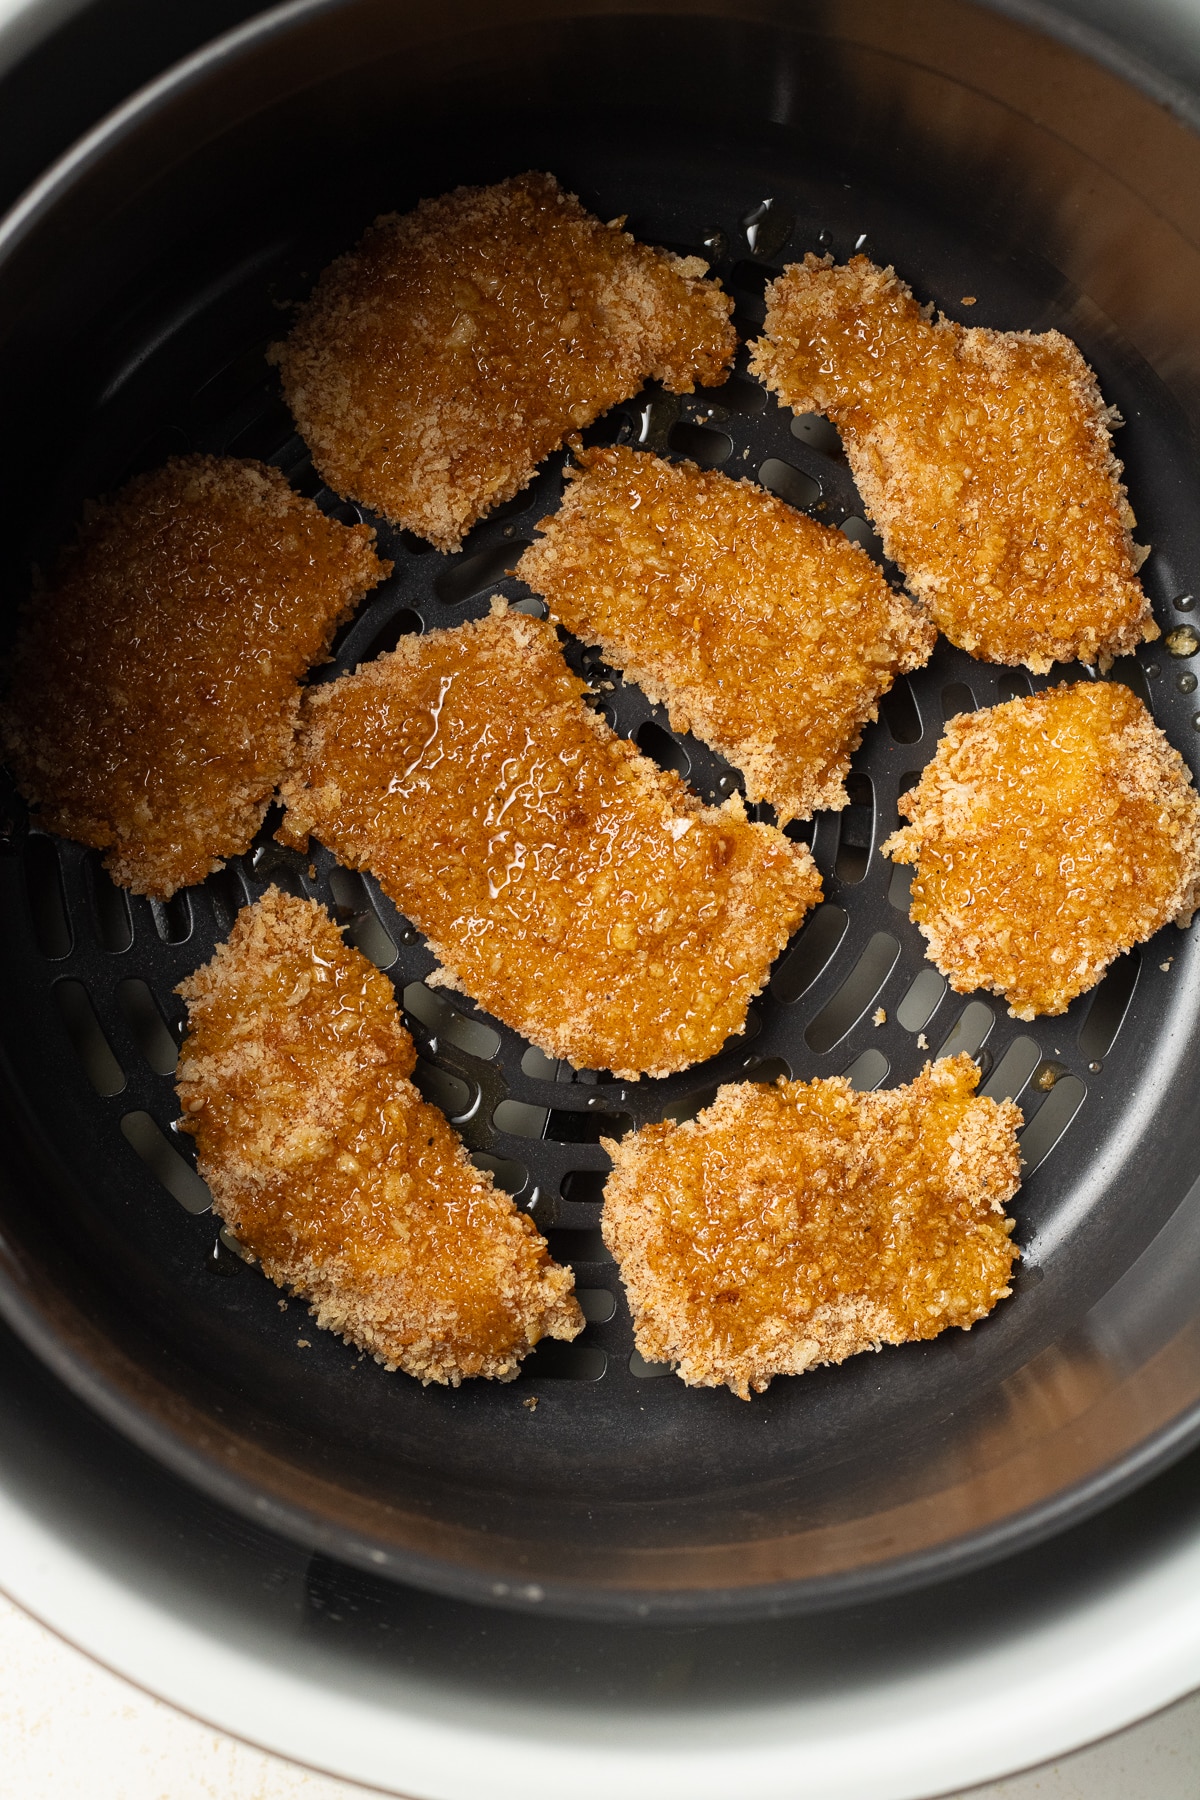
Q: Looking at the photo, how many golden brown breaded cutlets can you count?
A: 8